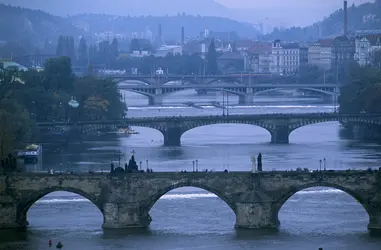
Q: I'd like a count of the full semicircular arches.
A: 3